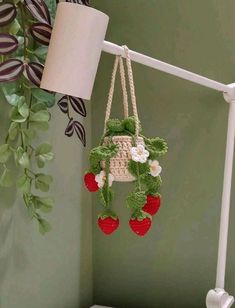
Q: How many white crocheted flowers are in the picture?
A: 3